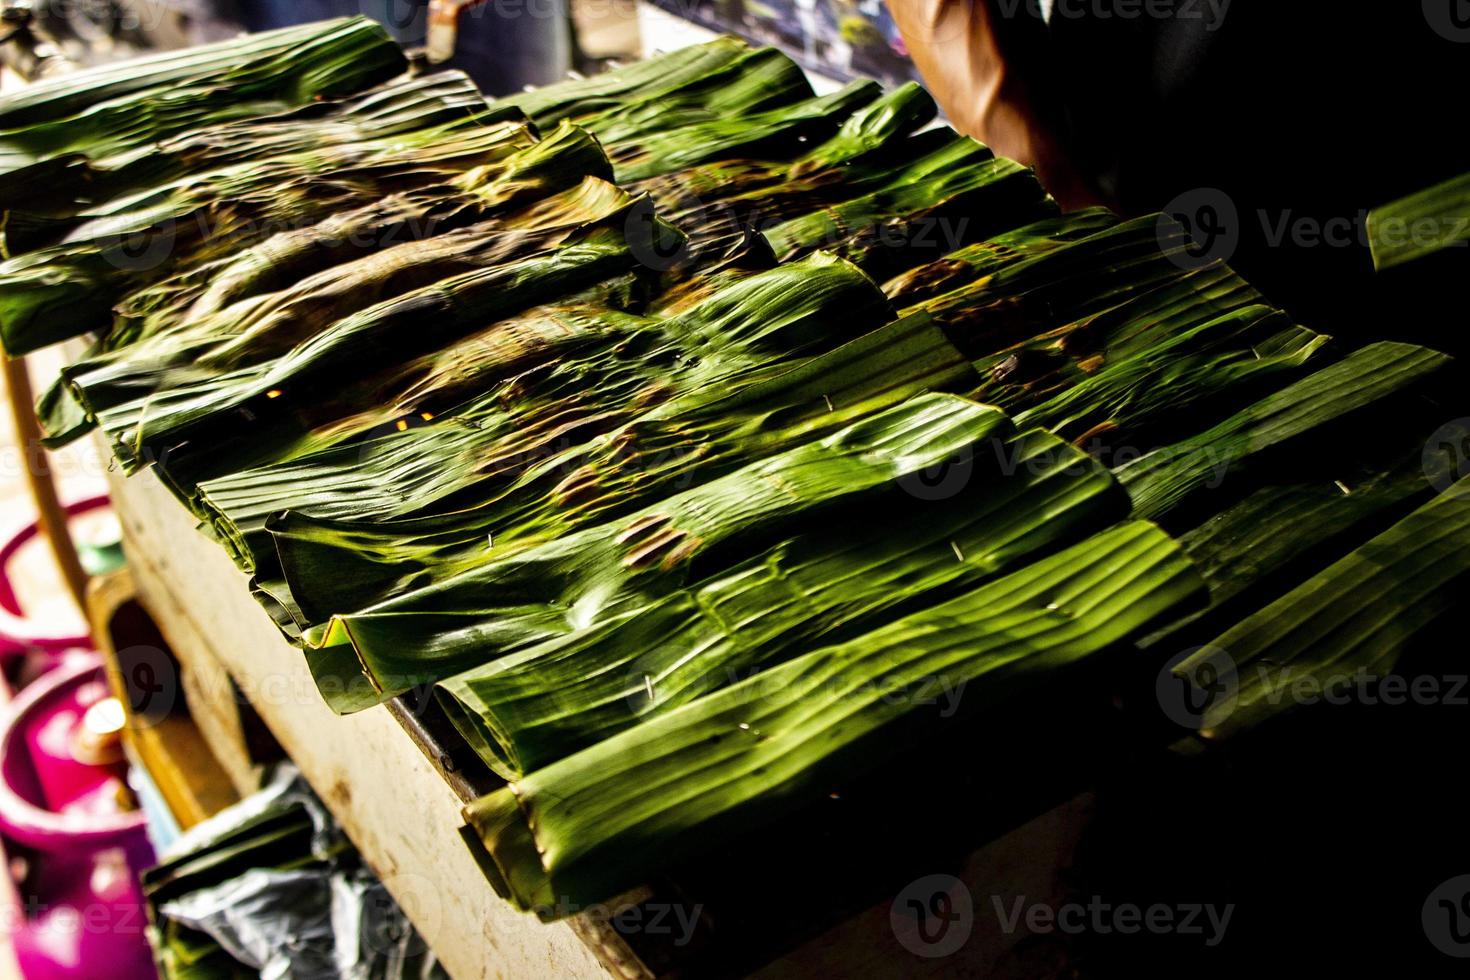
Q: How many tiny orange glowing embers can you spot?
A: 3